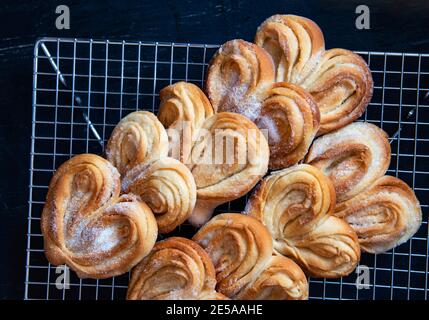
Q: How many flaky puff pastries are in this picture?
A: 9